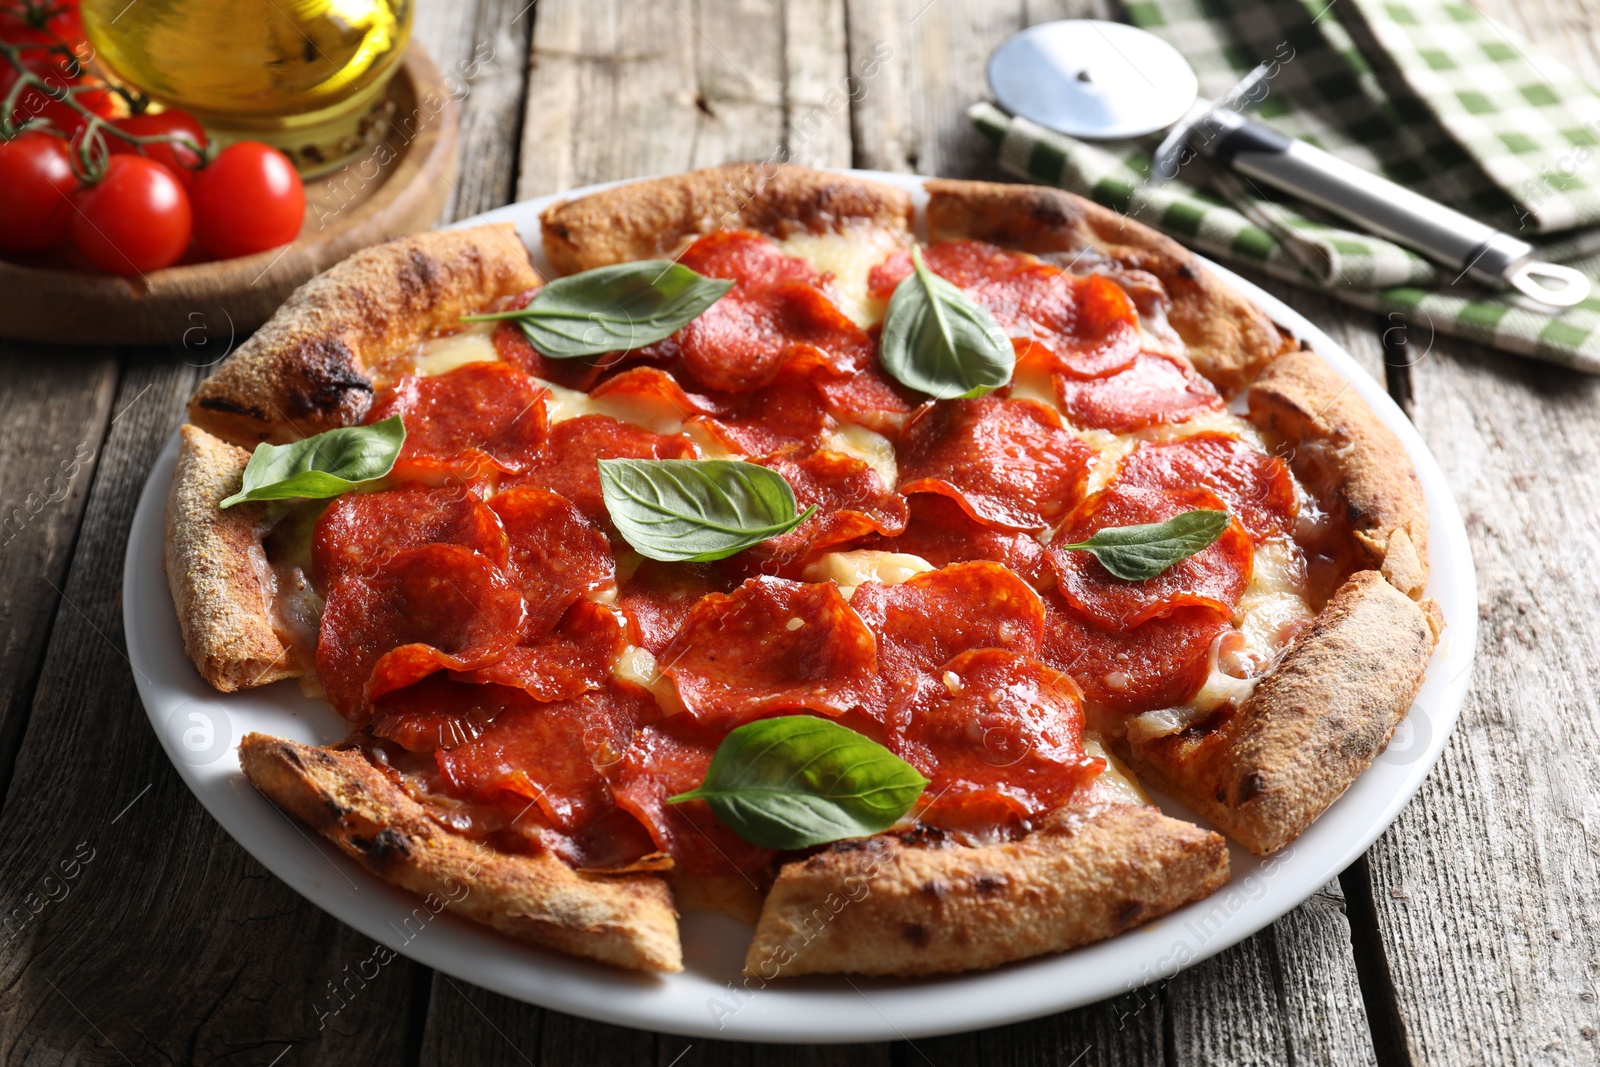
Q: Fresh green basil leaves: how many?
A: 6